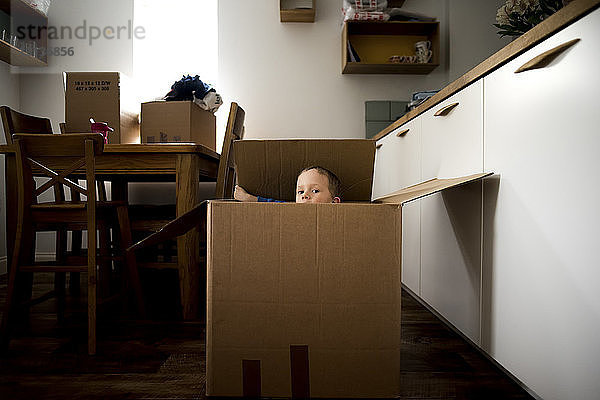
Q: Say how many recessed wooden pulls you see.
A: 4